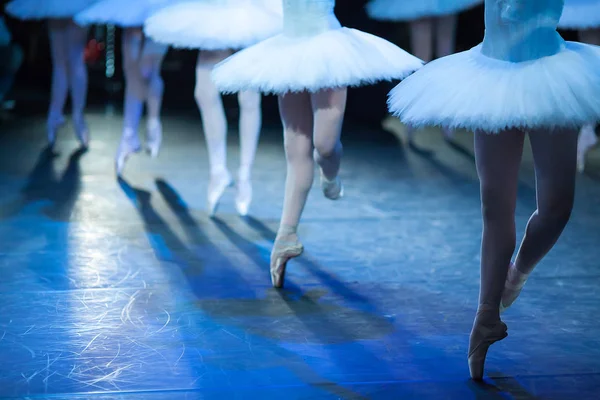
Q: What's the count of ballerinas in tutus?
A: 7